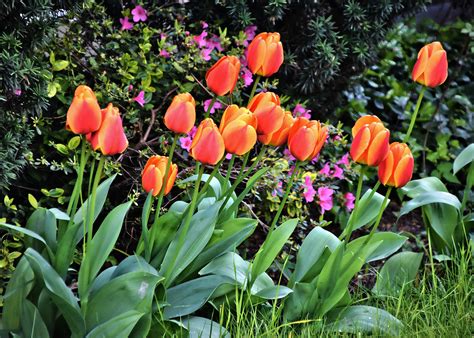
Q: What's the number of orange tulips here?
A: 14